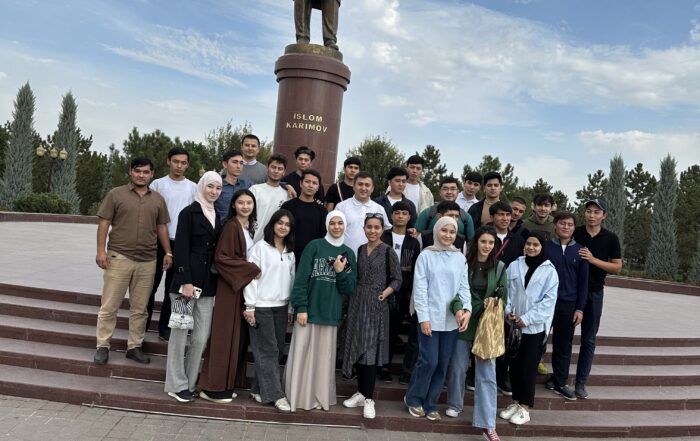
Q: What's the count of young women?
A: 8